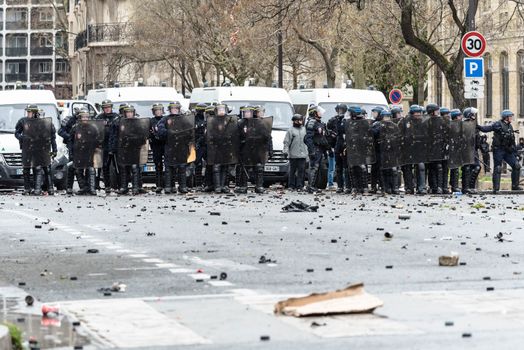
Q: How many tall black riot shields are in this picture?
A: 12